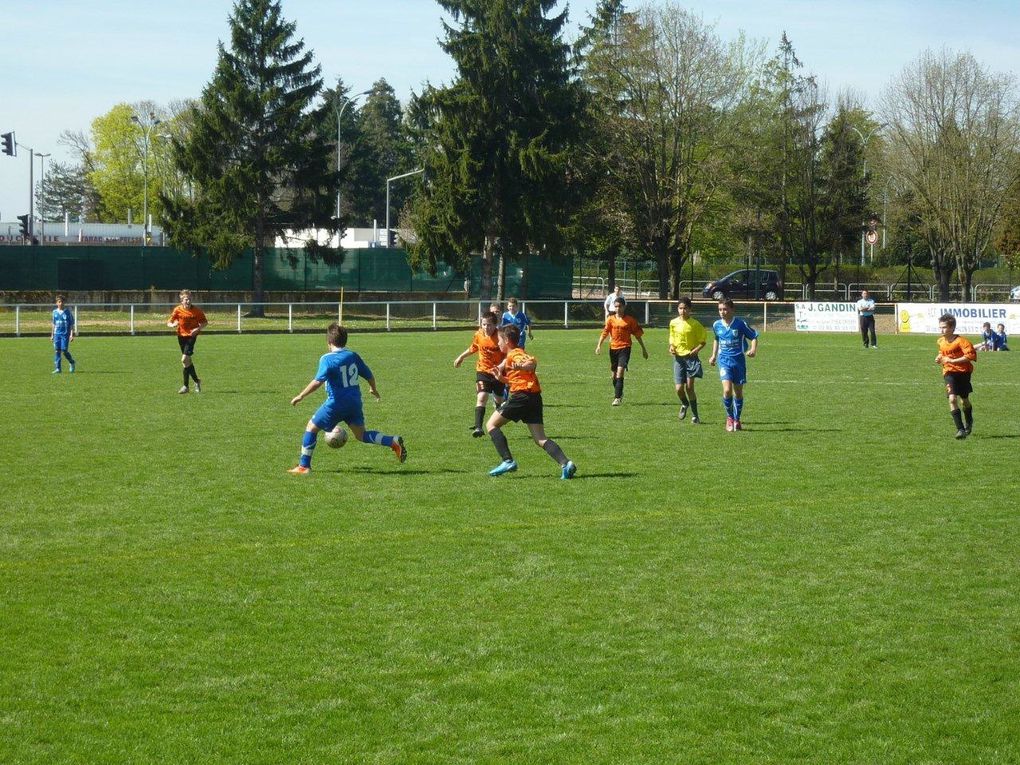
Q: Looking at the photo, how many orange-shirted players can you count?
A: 5